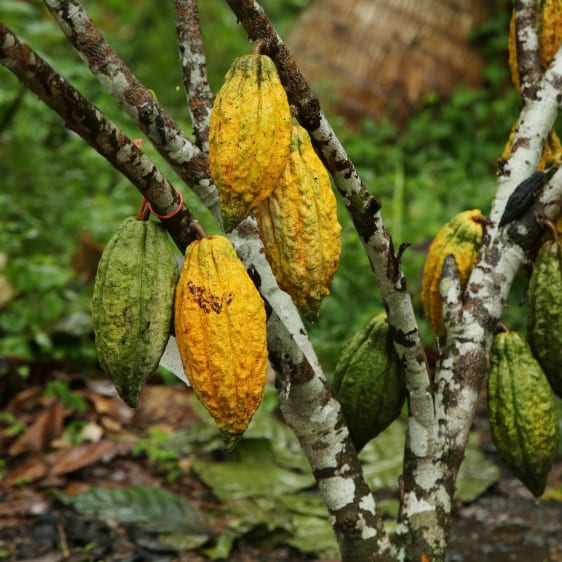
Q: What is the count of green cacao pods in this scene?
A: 4